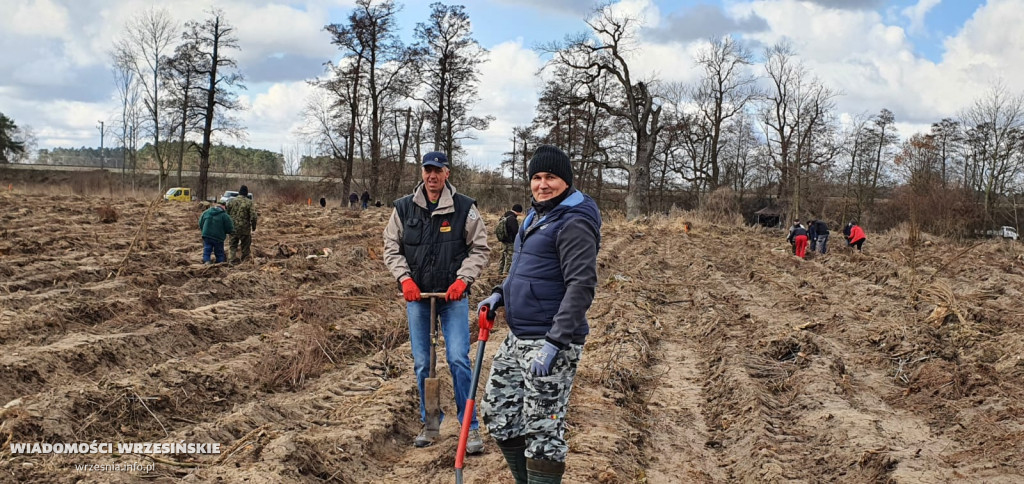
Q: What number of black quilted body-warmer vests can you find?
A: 1